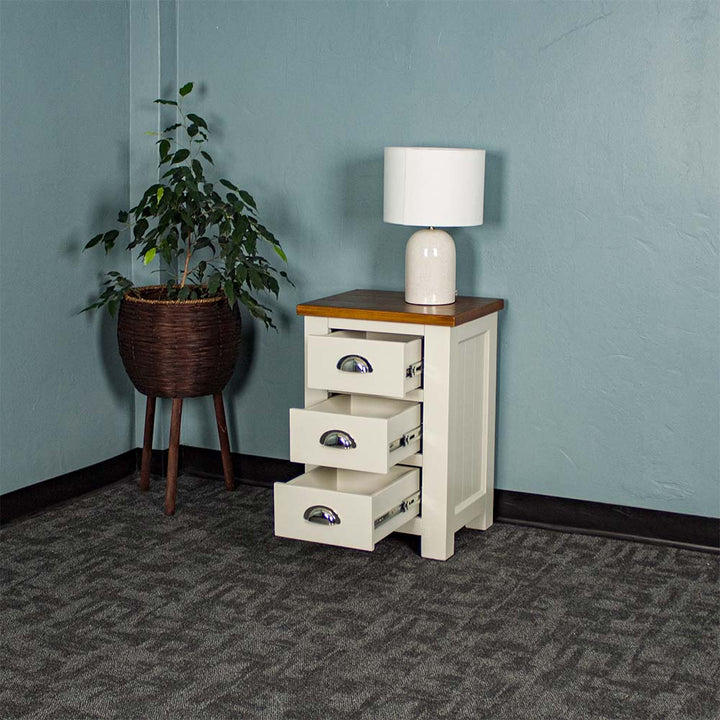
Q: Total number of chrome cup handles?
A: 3